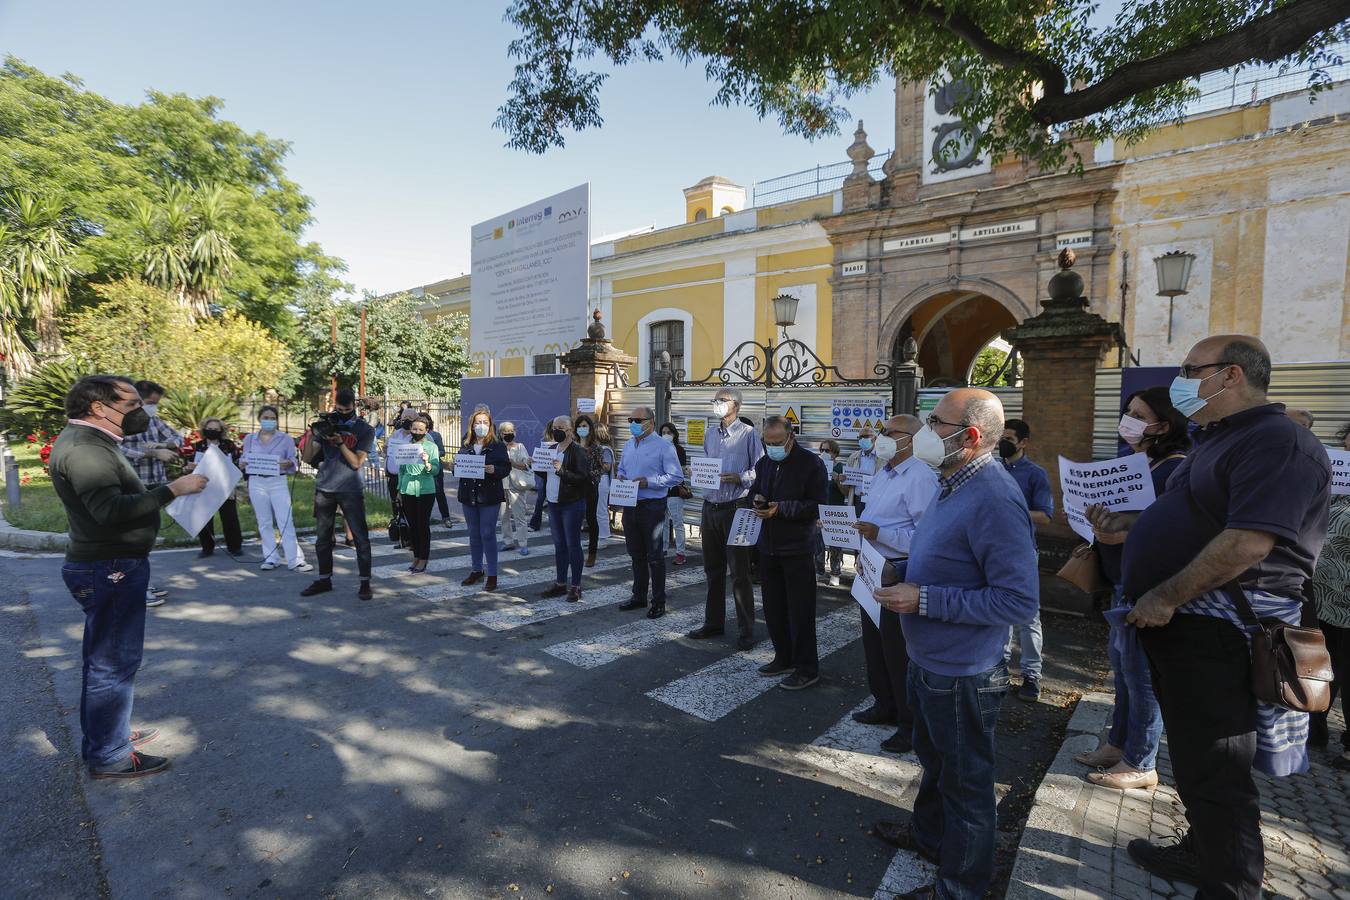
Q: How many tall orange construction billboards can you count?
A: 0